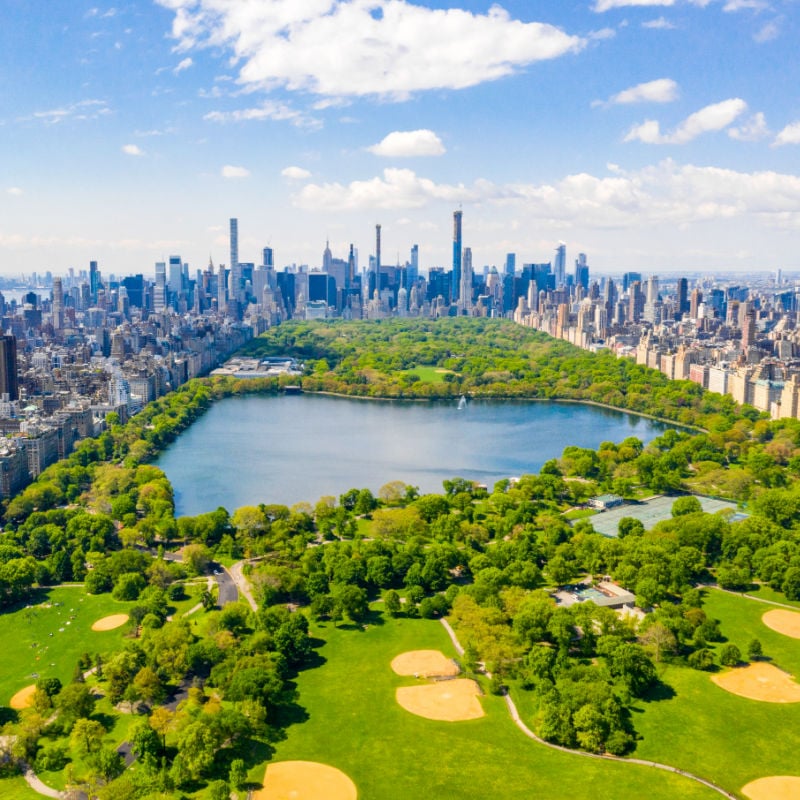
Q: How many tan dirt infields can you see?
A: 8